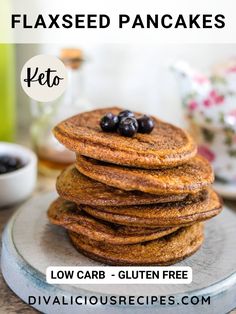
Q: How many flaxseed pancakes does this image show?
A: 6